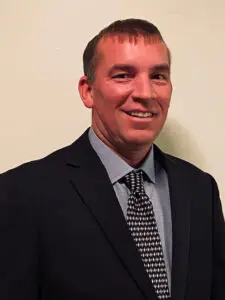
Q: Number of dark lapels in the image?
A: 2